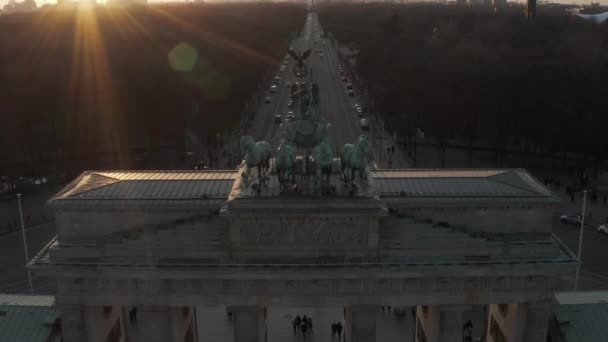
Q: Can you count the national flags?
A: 0